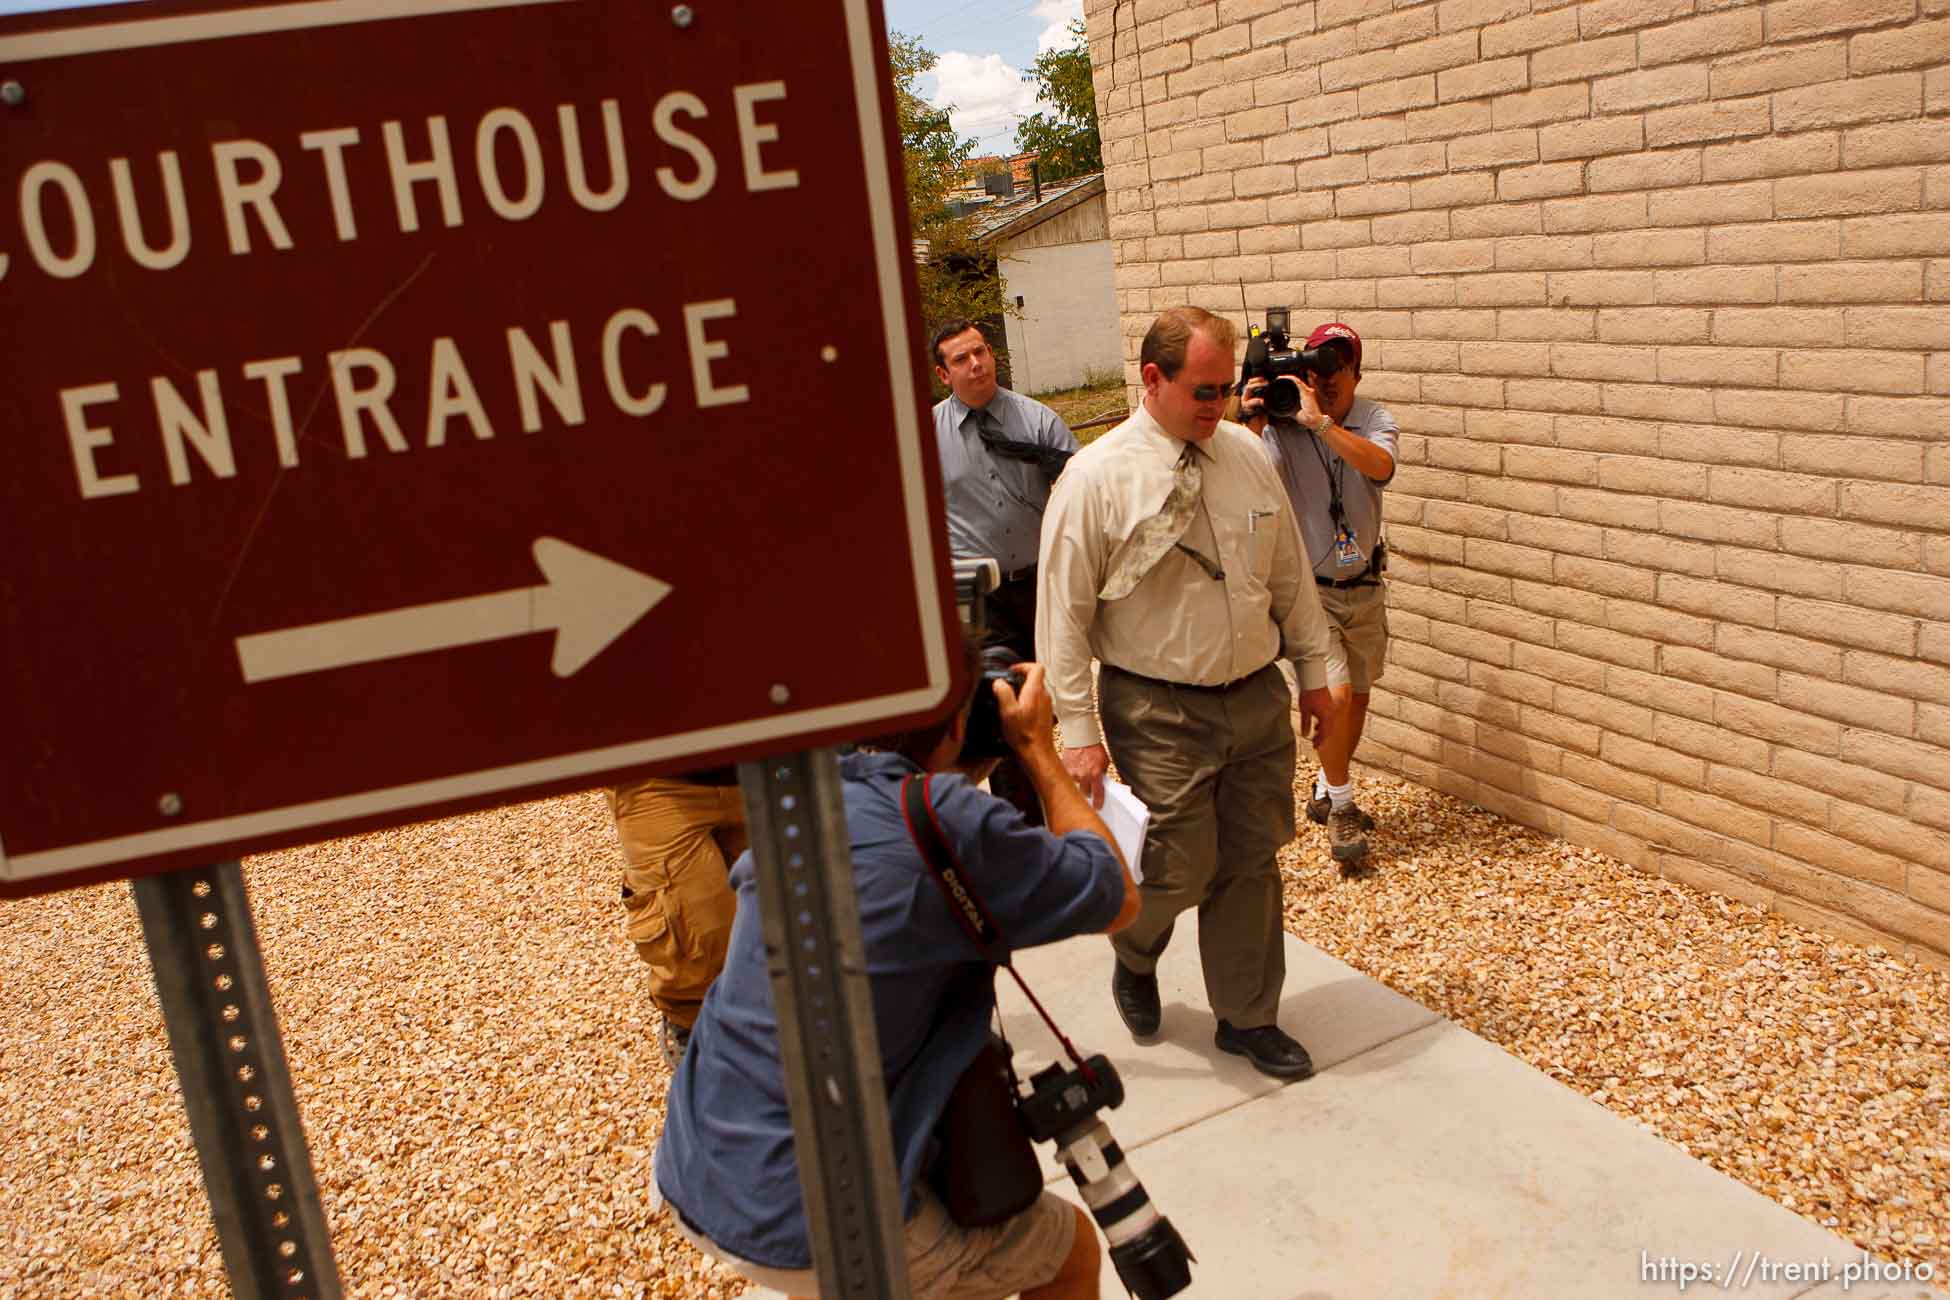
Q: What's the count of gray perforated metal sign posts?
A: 2